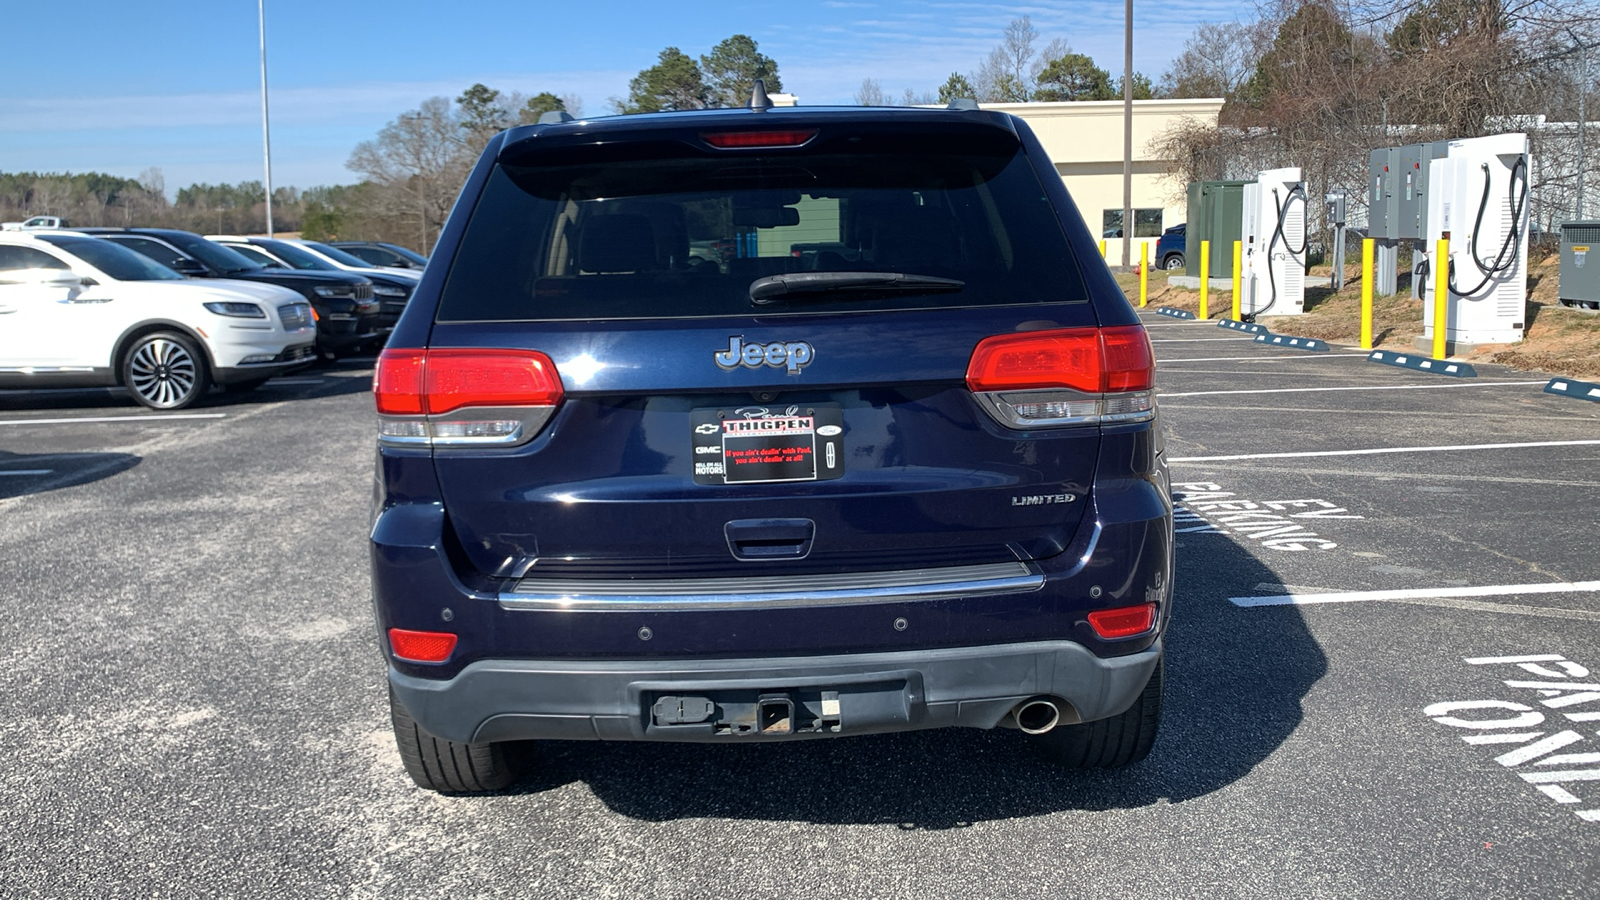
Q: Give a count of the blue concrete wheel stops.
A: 5